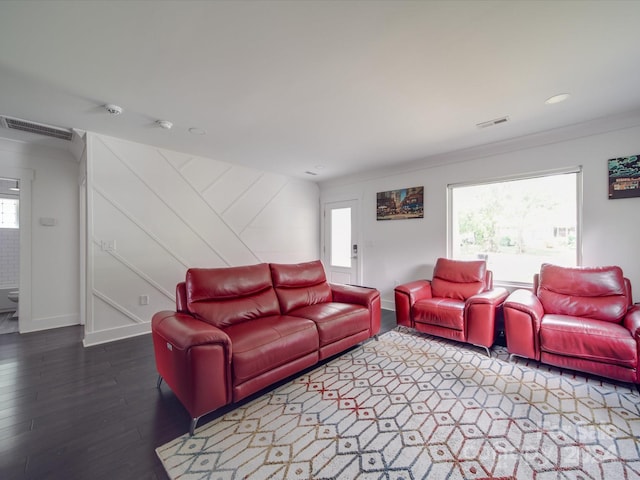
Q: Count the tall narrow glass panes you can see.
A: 1